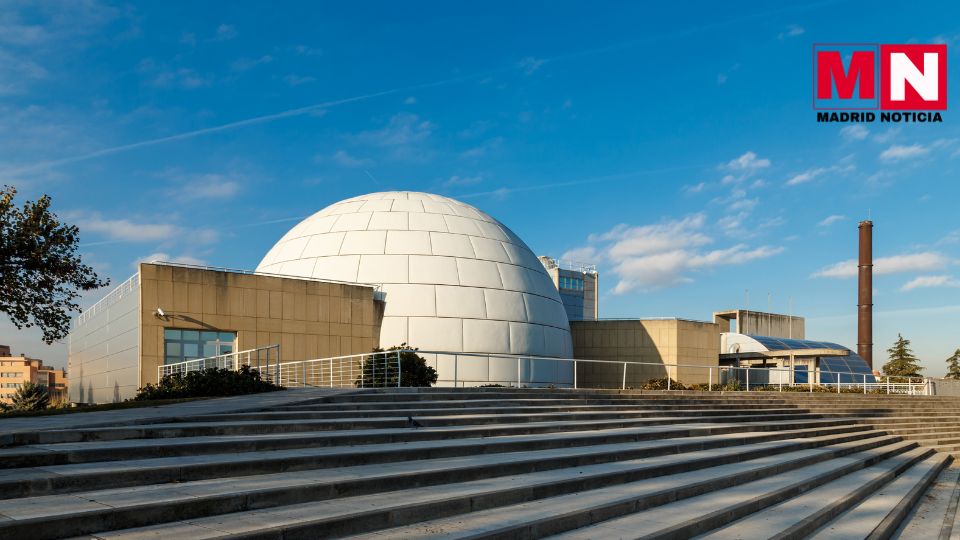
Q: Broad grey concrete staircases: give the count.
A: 1